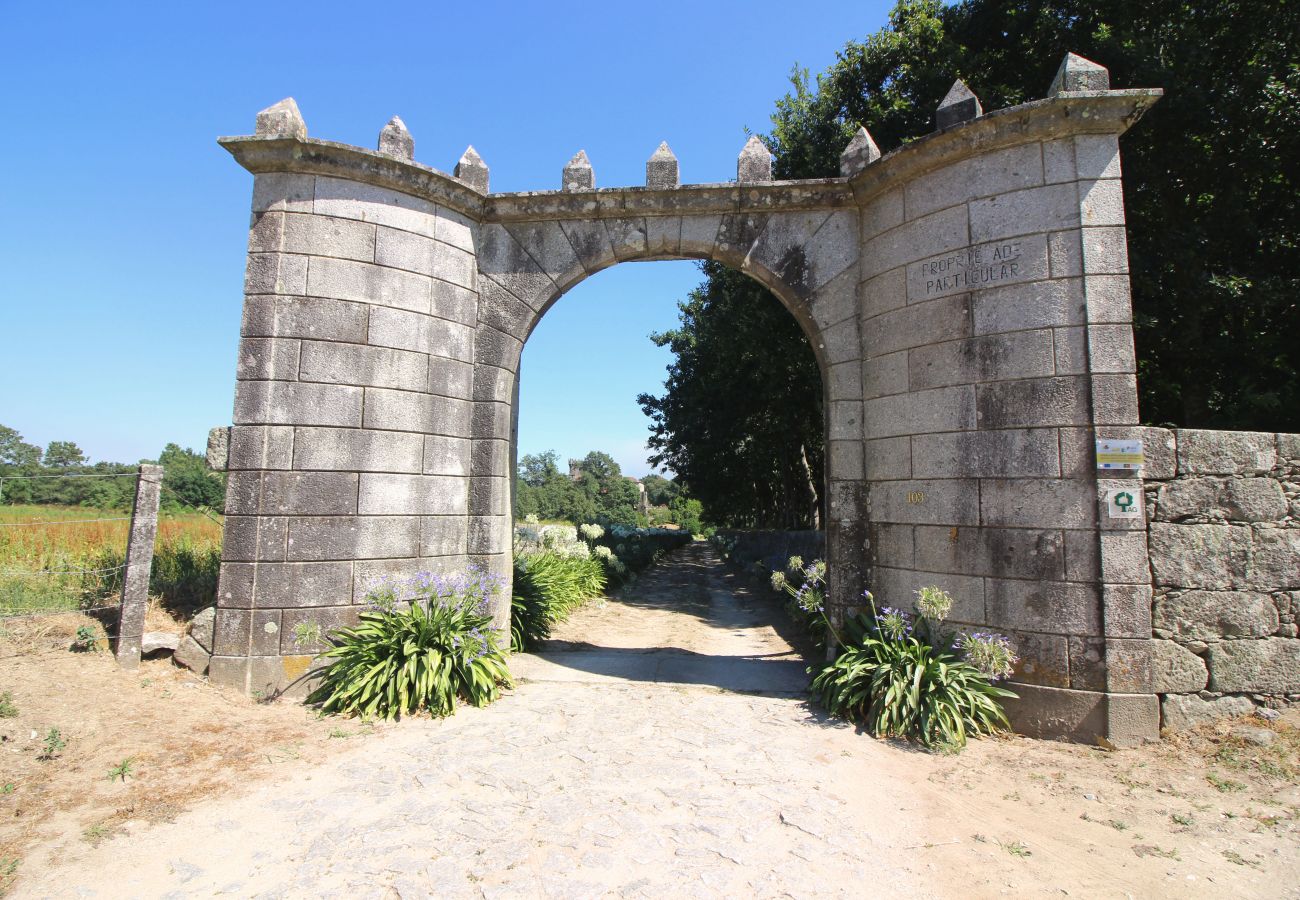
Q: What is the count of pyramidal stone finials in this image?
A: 9